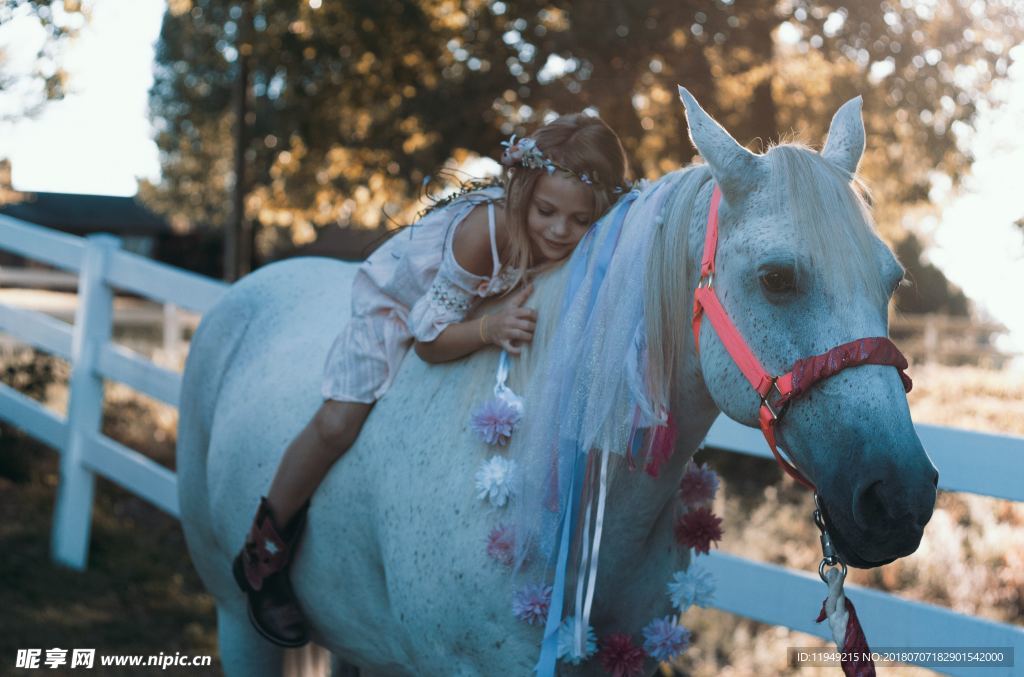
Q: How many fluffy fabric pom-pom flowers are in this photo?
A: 10